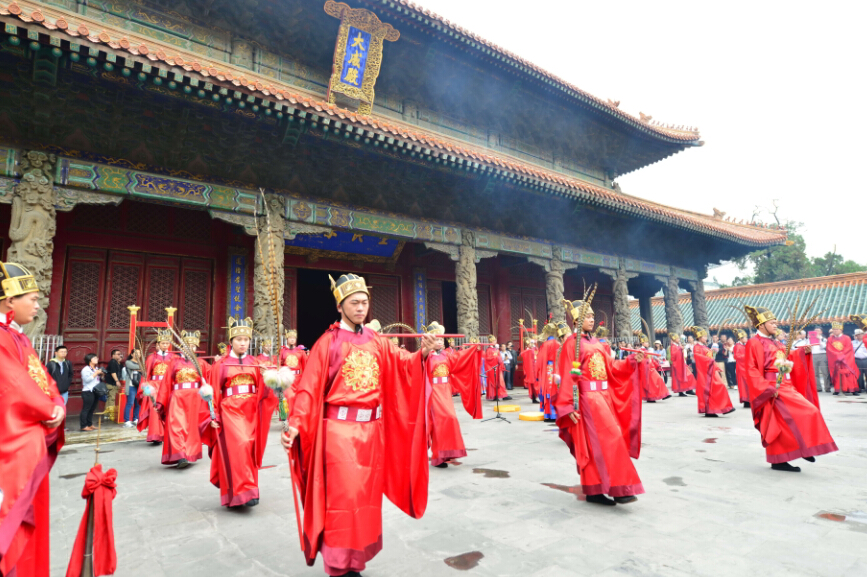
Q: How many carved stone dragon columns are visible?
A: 7